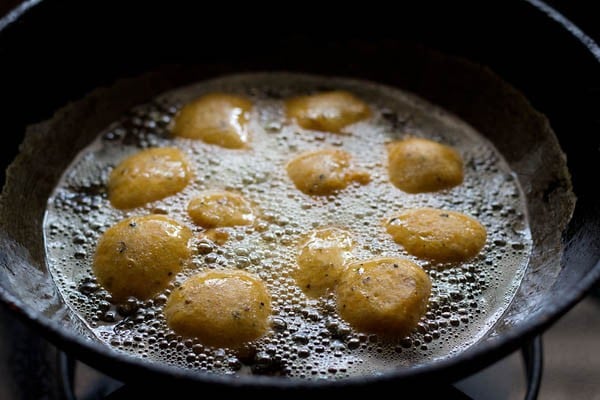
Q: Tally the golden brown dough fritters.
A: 11